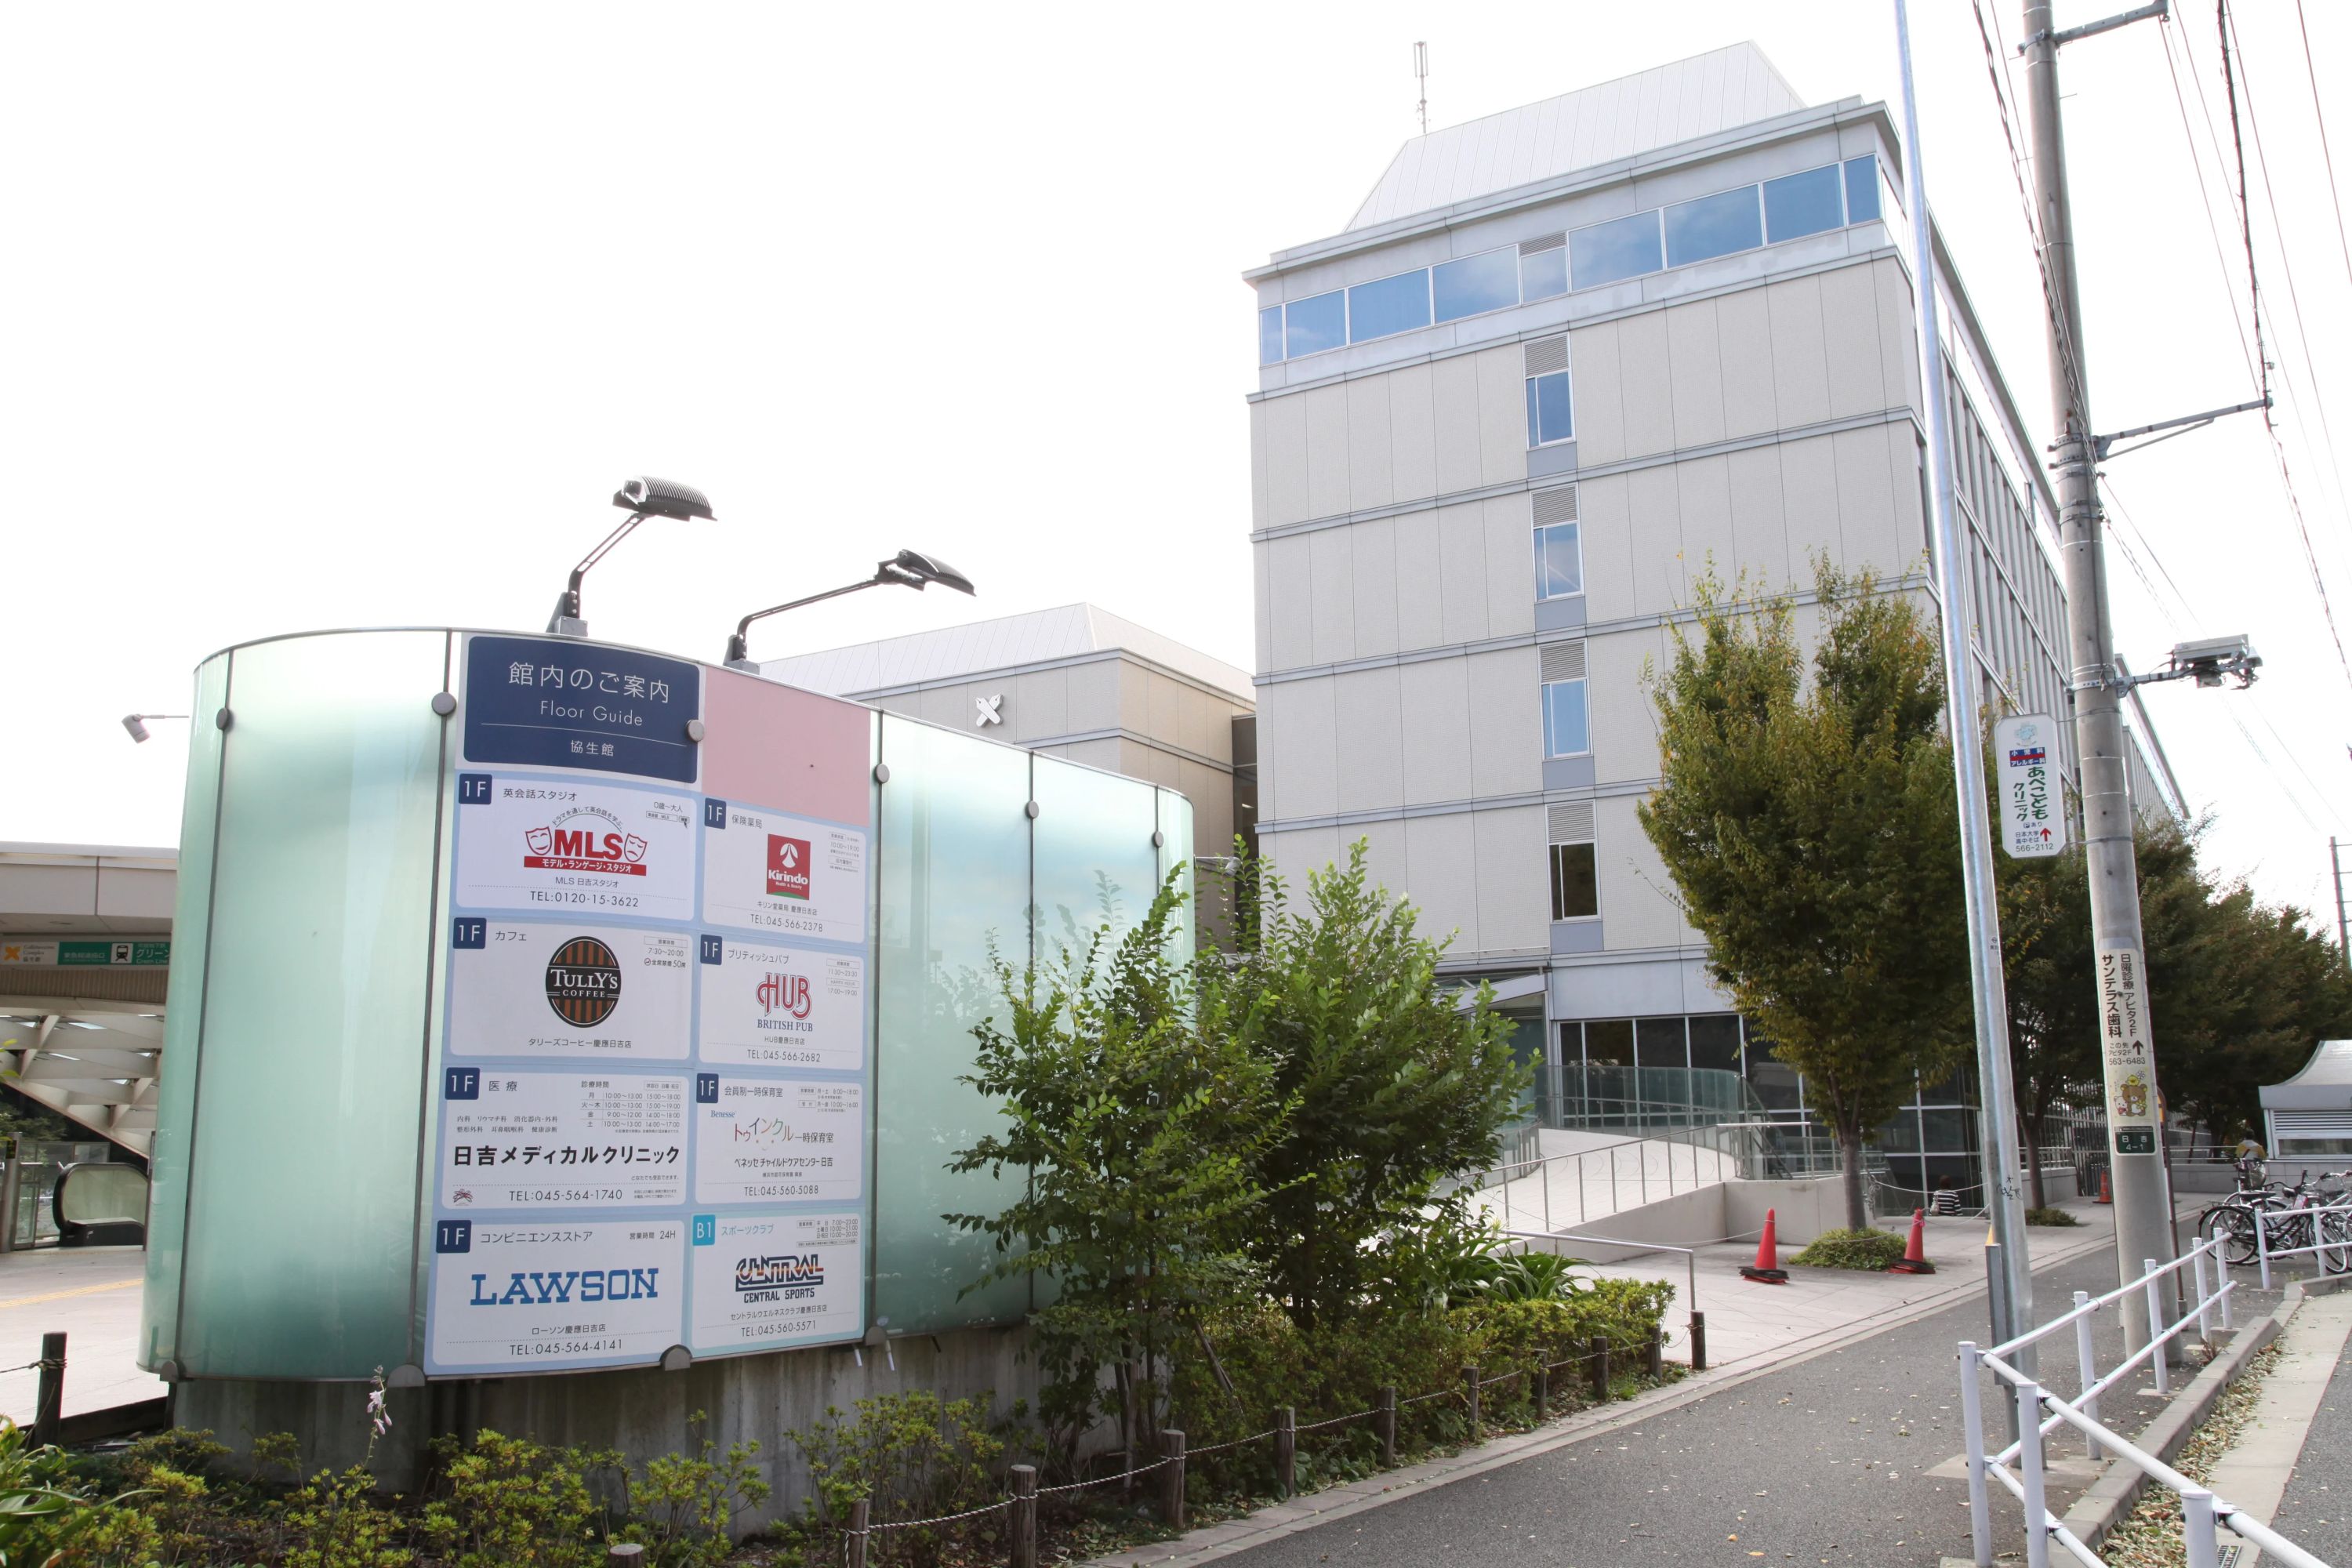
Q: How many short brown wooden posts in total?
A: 12